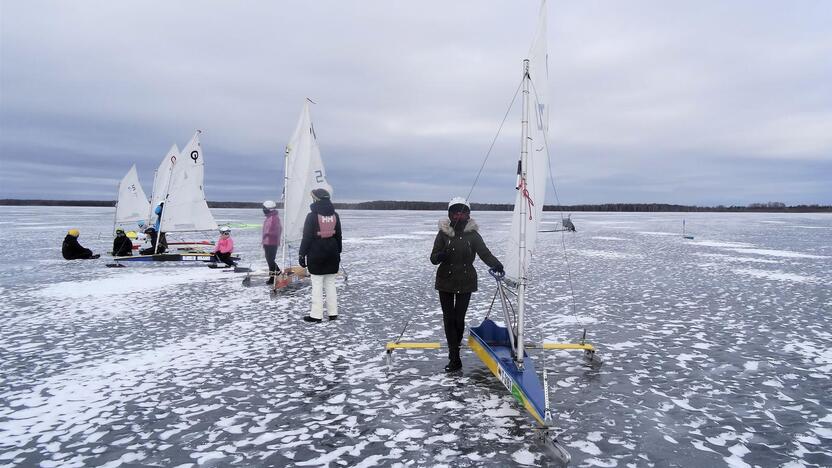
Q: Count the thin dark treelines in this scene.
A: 1